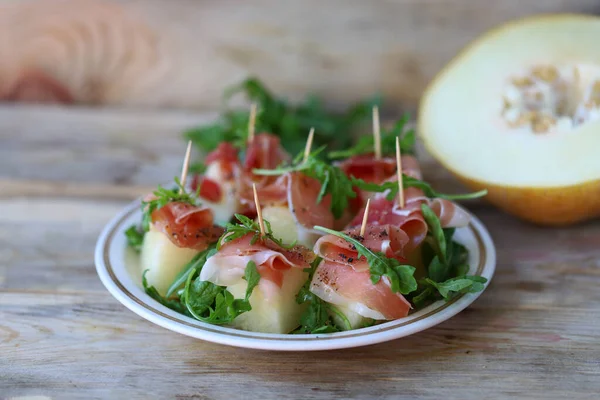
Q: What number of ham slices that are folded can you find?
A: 7